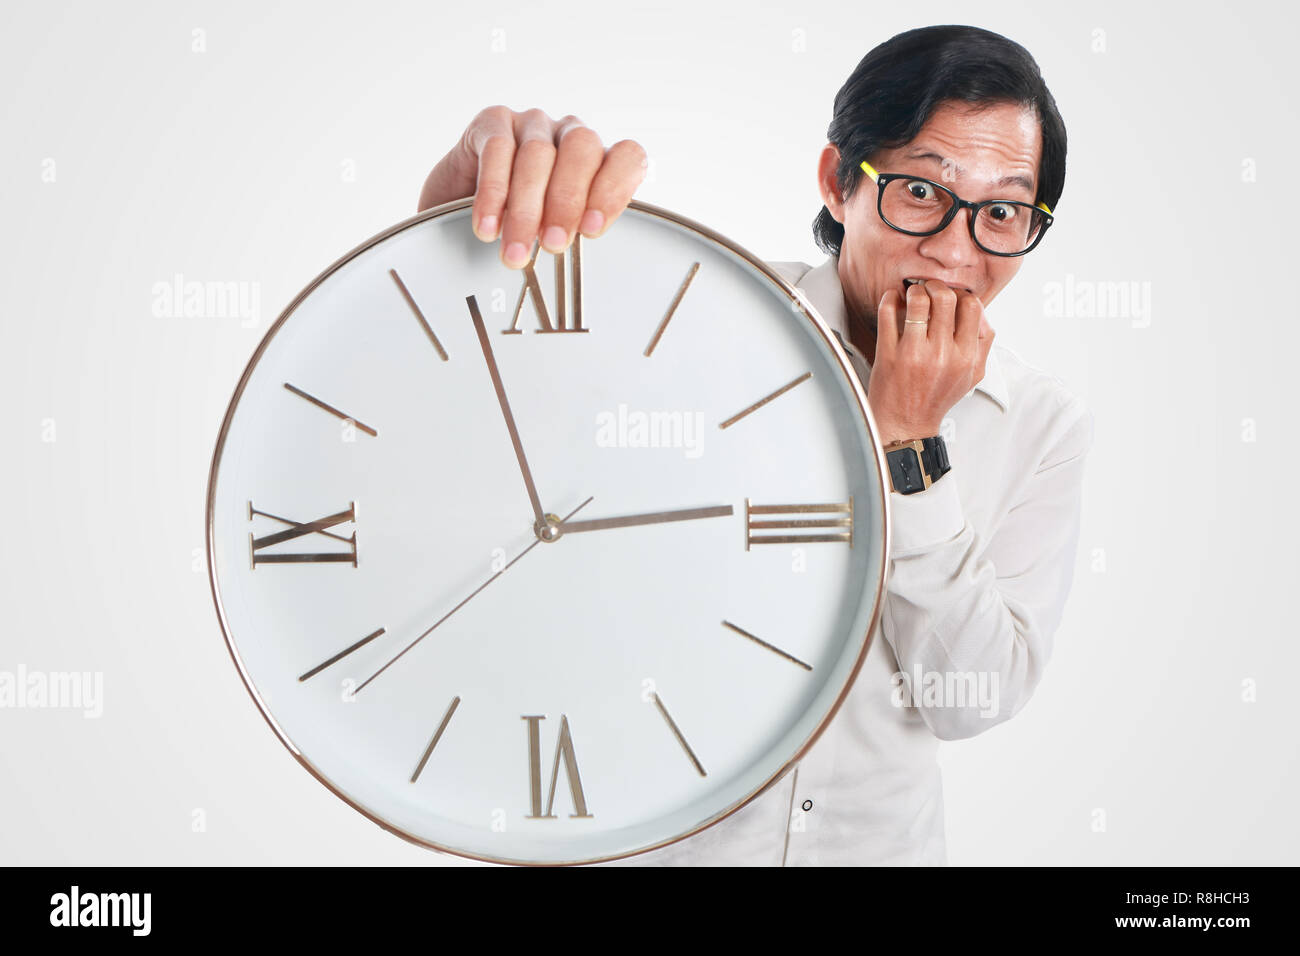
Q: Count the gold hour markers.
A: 12